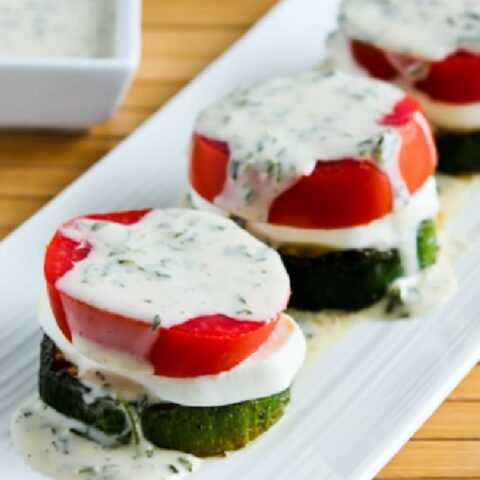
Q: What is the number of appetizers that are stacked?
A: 3